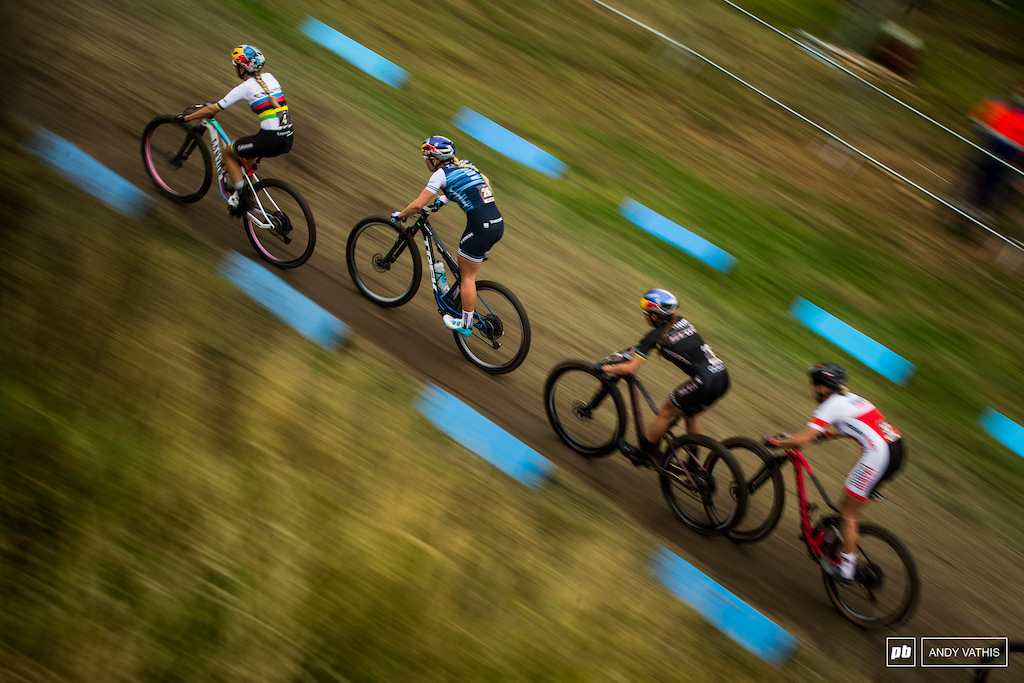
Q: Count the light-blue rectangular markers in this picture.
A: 9